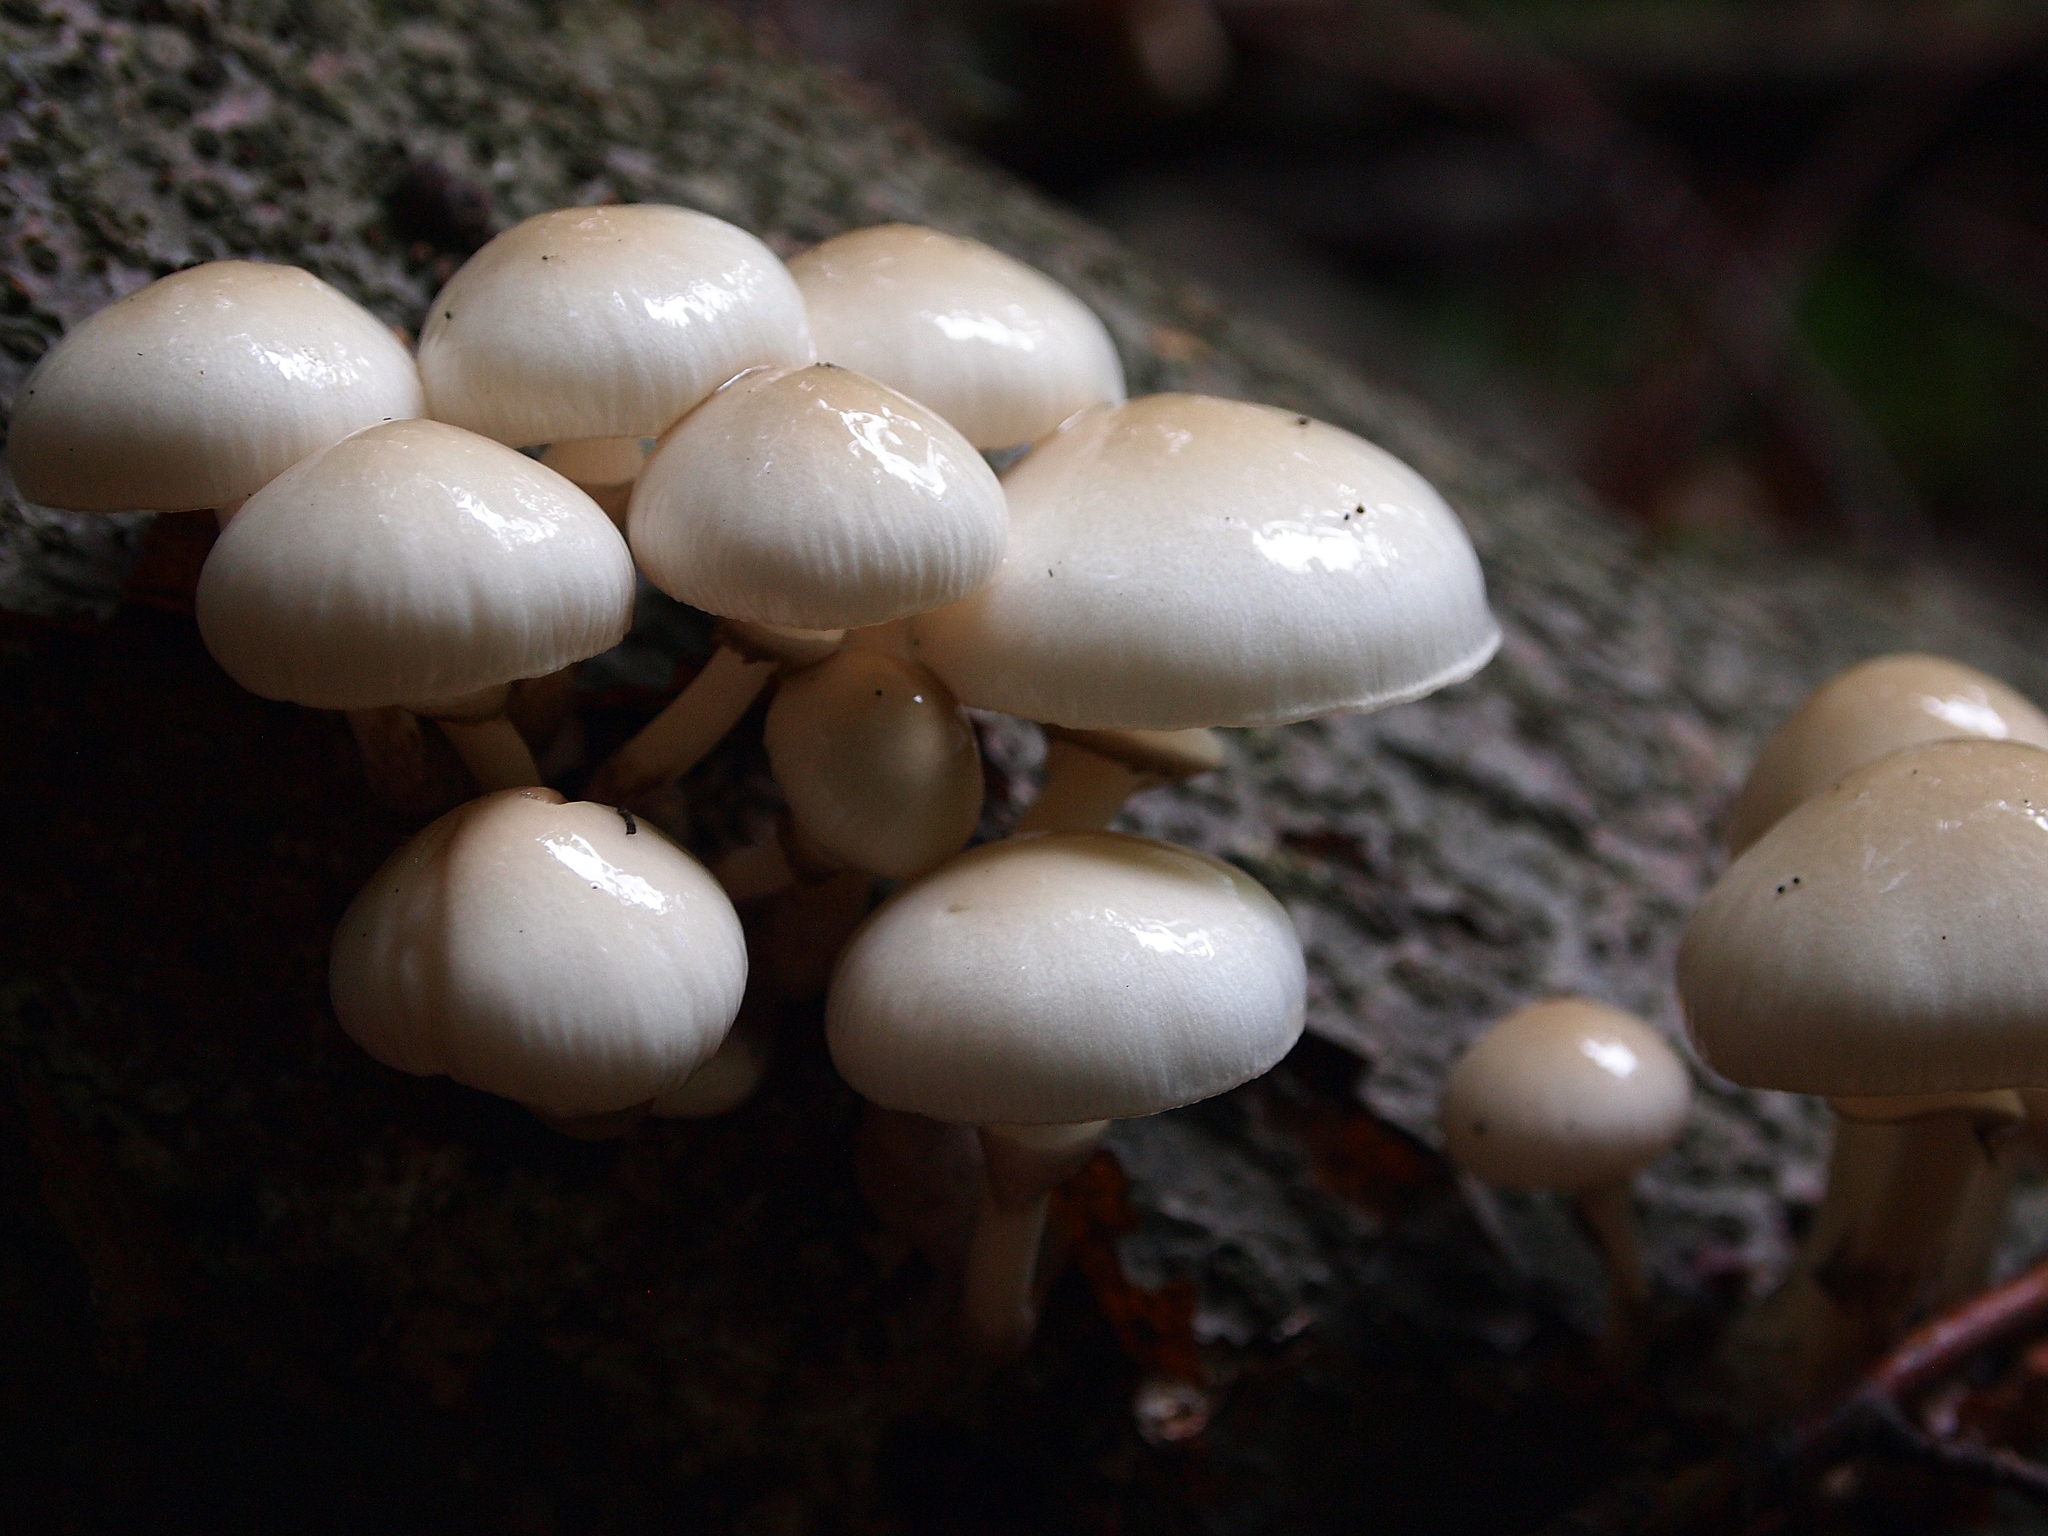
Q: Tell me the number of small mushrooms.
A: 2